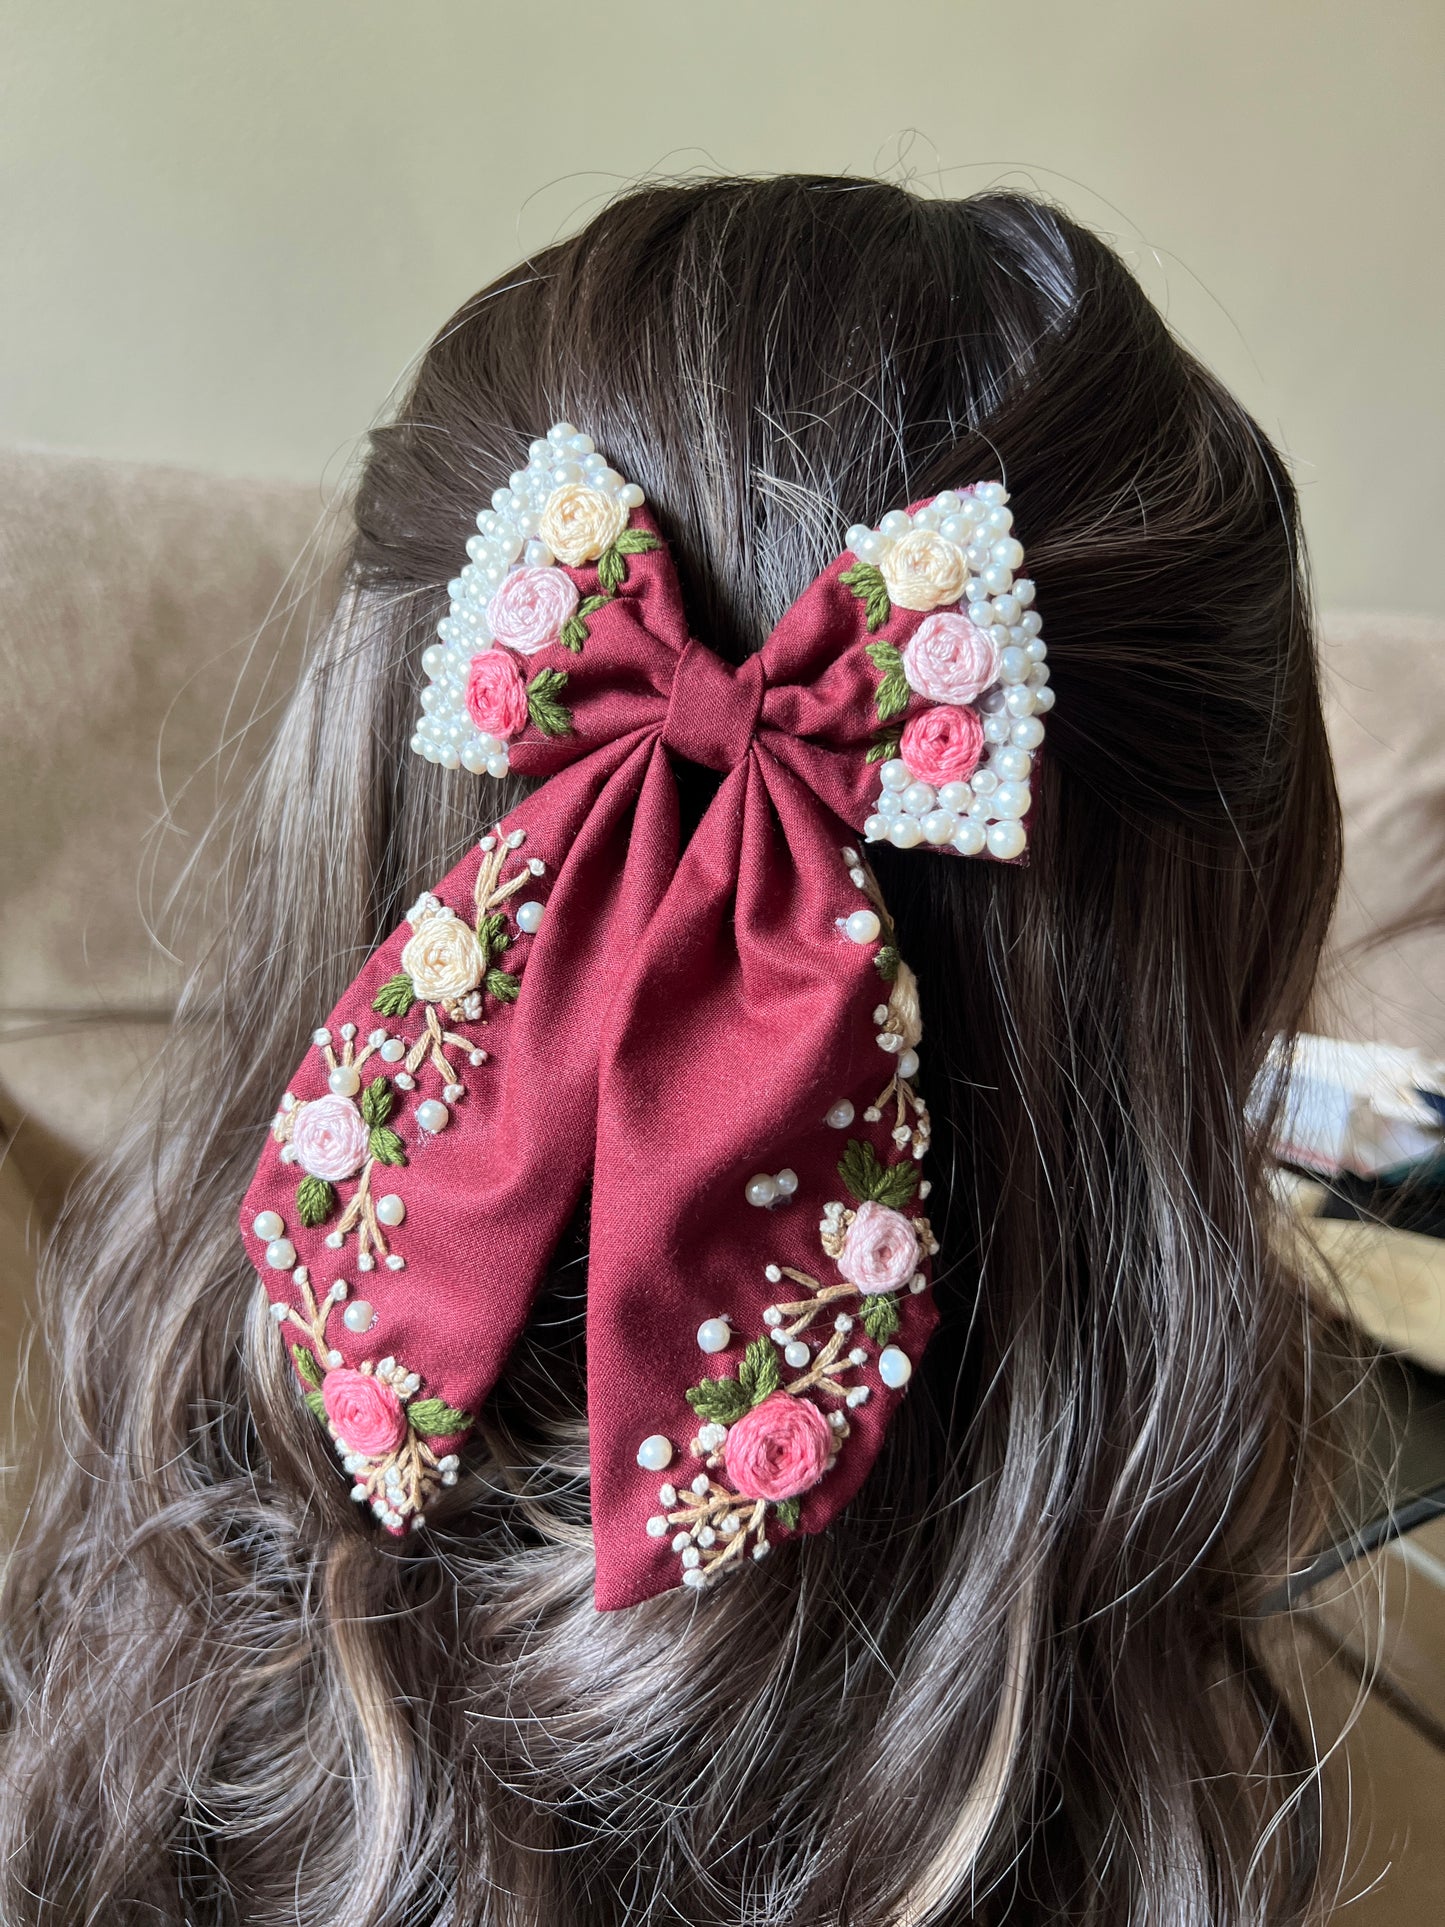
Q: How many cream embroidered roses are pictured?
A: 4